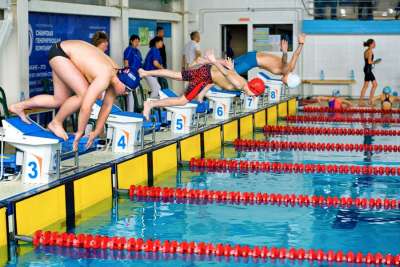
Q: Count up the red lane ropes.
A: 7